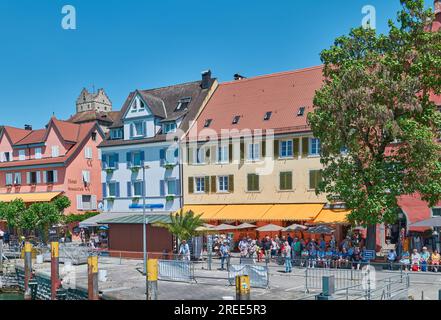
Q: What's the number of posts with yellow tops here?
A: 5